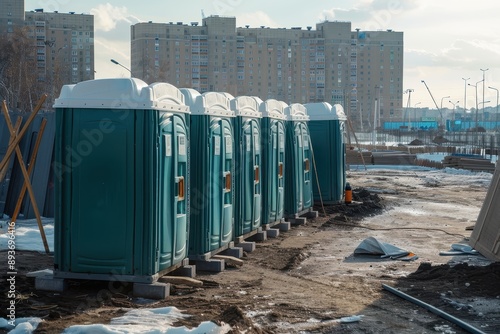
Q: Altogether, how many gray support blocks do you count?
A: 11